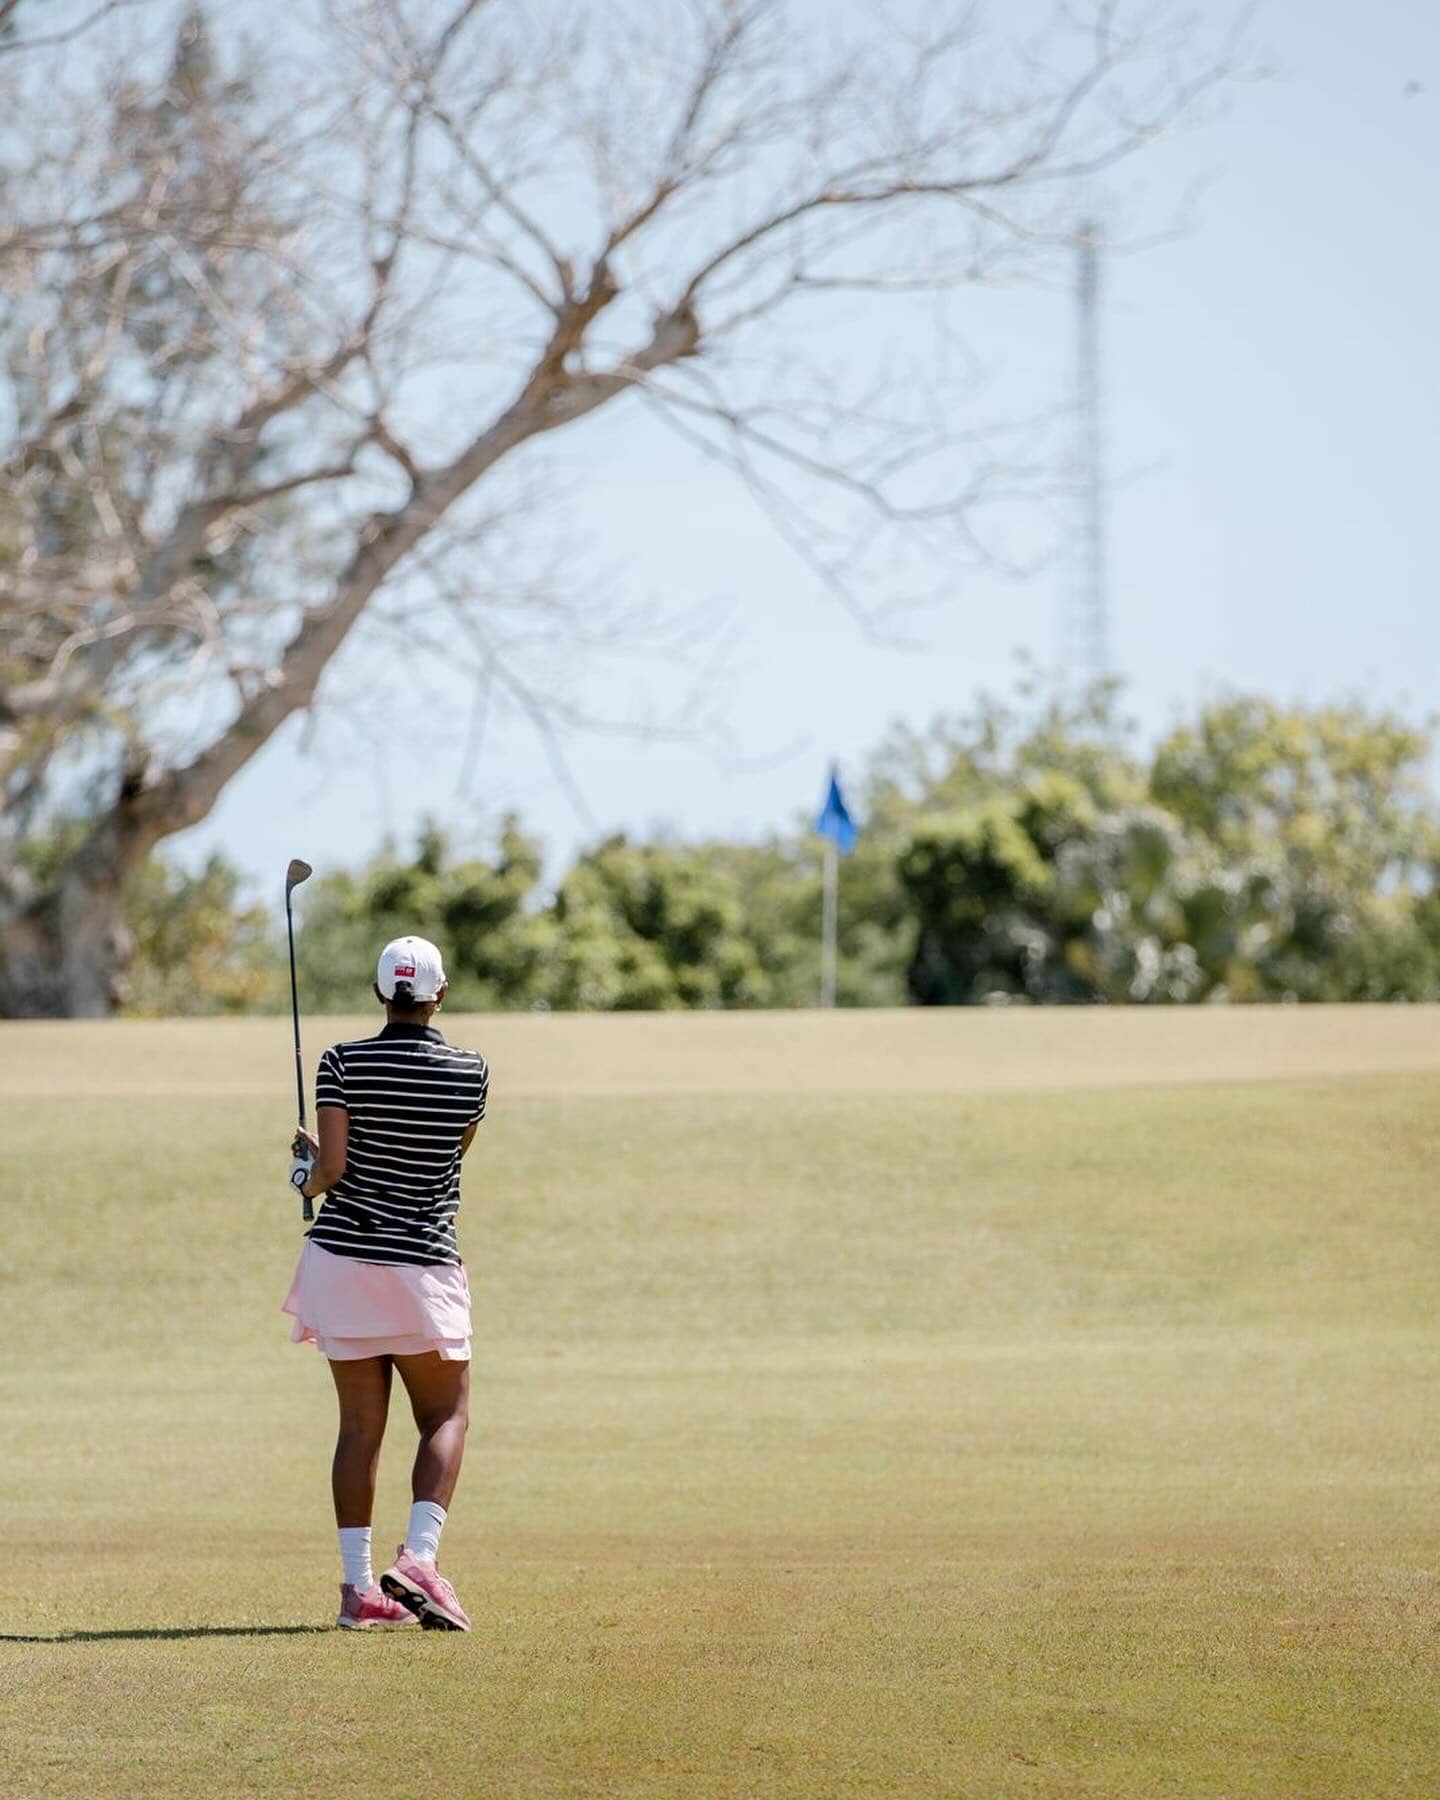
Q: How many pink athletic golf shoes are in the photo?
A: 2